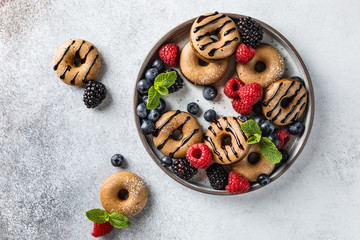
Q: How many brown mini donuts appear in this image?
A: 9